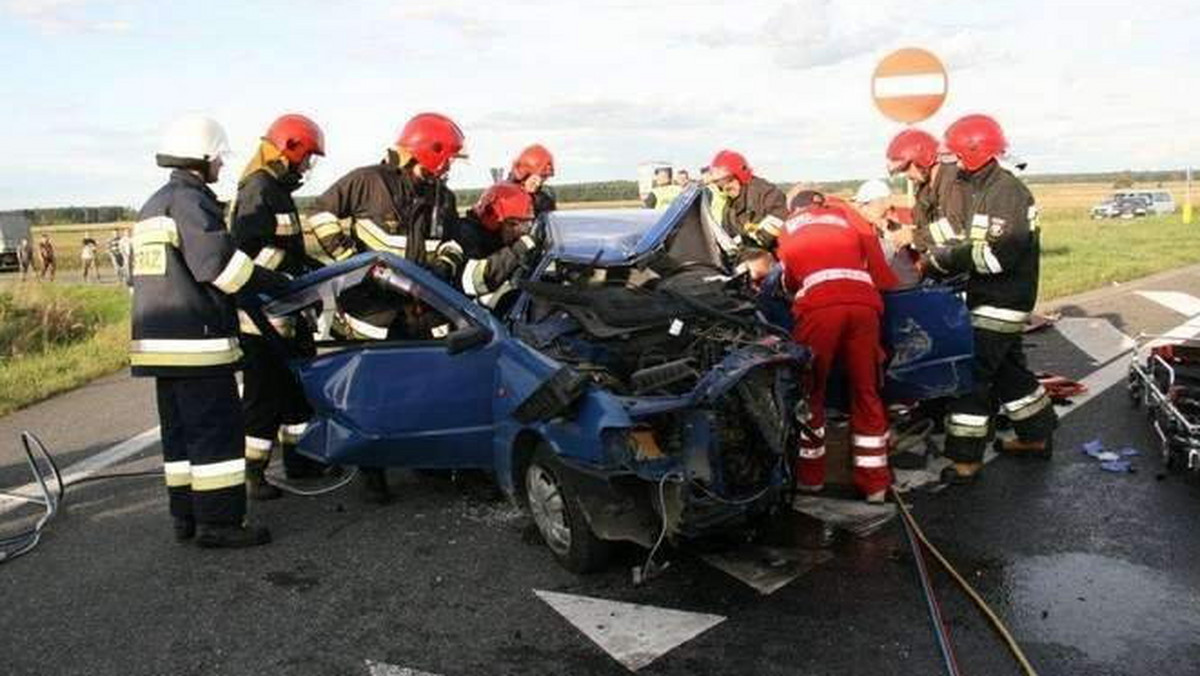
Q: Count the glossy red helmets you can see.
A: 7